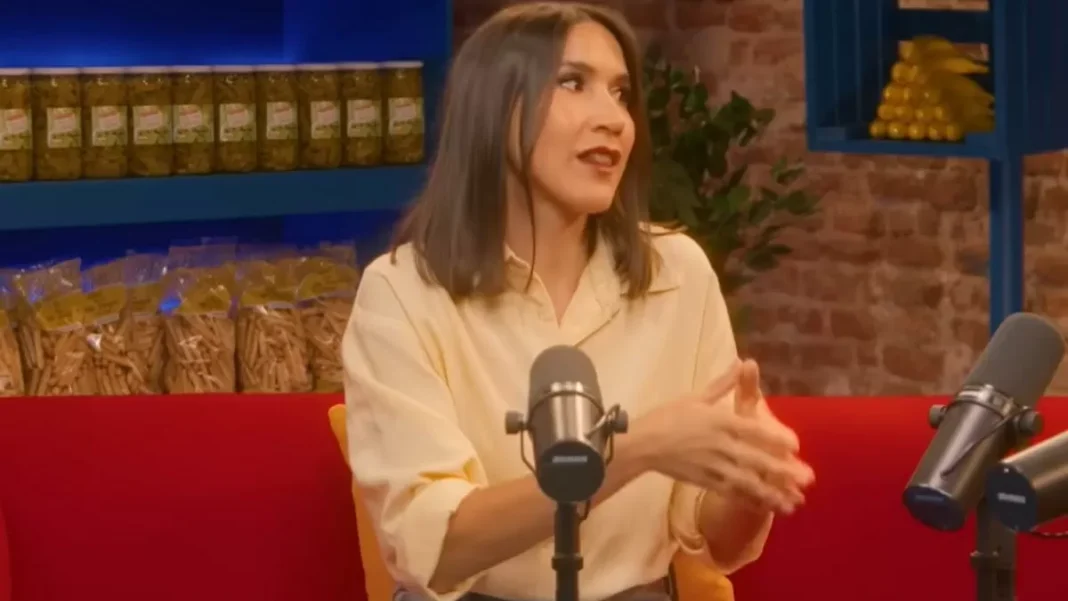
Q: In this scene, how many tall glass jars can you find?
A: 10